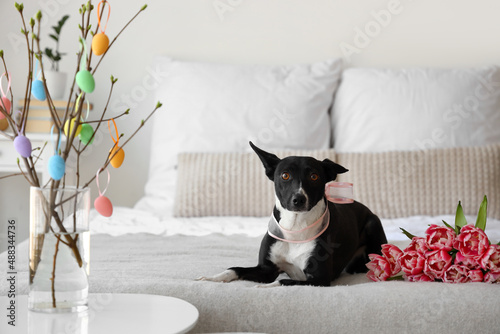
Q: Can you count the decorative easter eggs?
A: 10